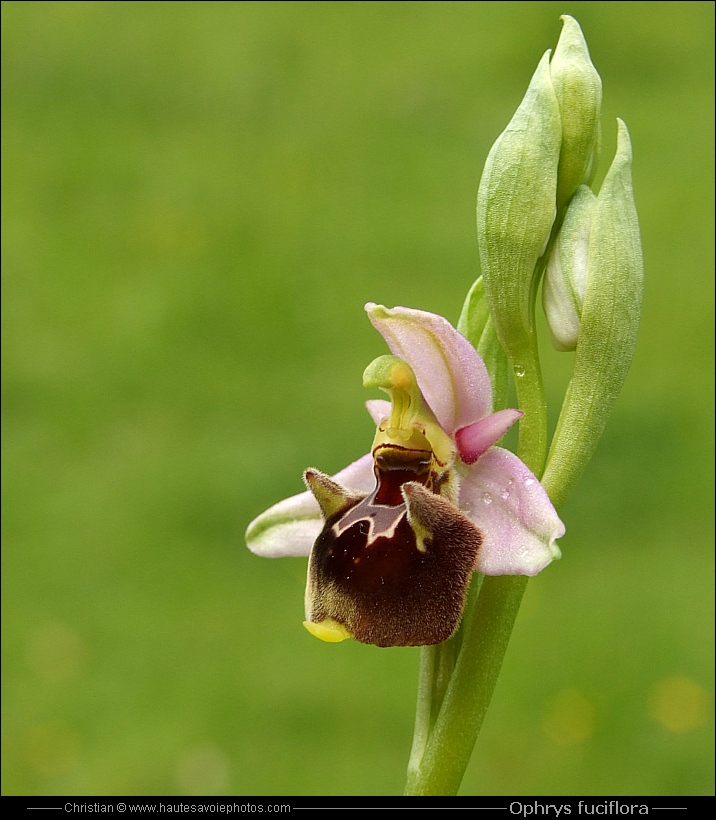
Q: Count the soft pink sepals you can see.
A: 3